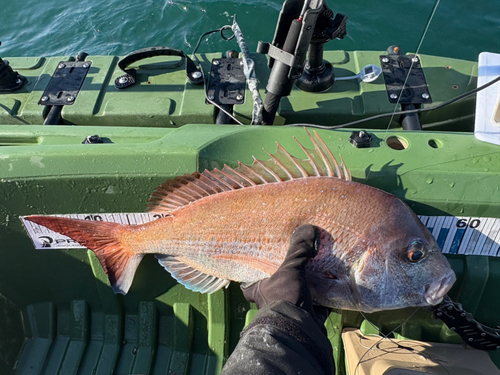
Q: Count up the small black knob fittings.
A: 2